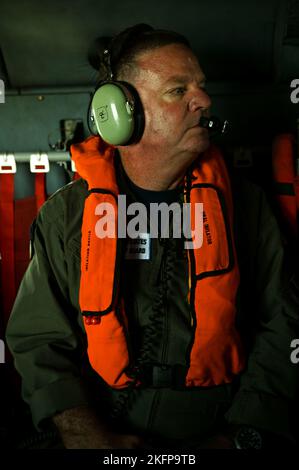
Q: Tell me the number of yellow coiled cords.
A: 0